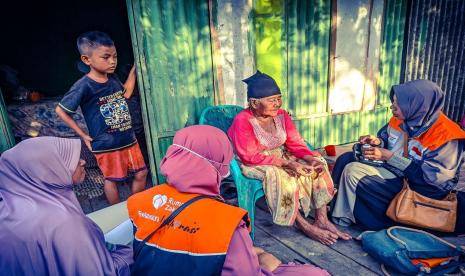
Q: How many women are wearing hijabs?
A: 3